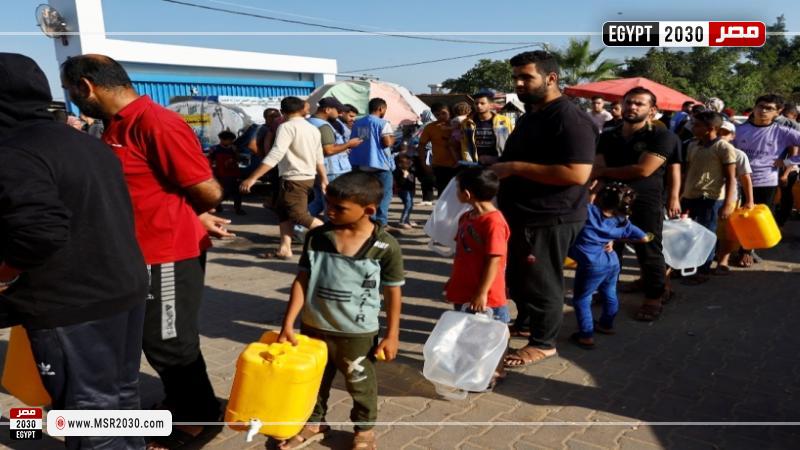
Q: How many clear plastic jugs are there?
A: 3